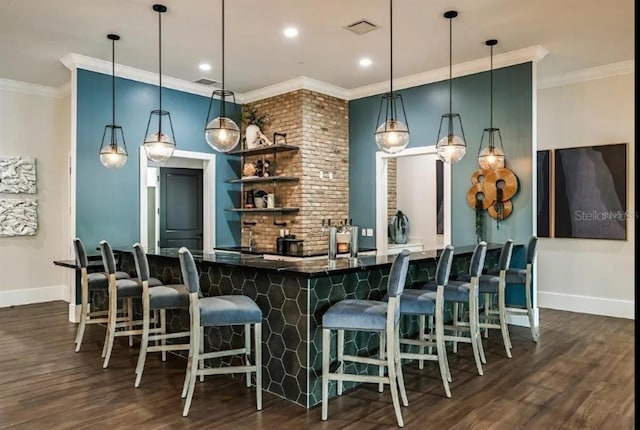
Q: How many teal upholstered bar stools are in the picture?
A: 9